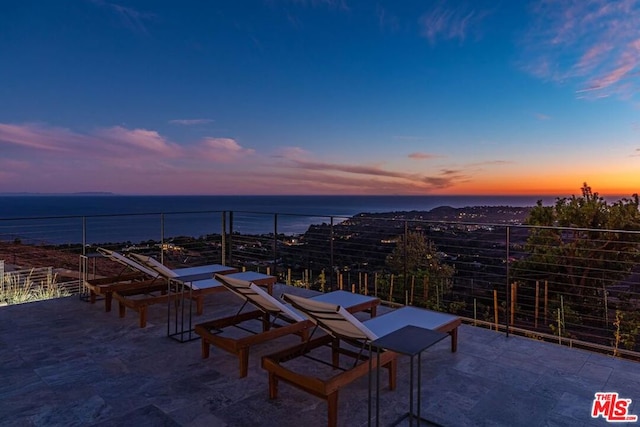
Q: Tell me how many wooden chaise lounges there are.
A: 4